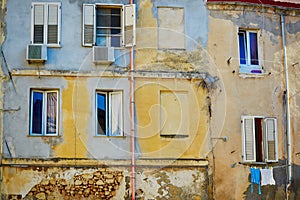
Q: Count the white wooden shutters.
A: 6